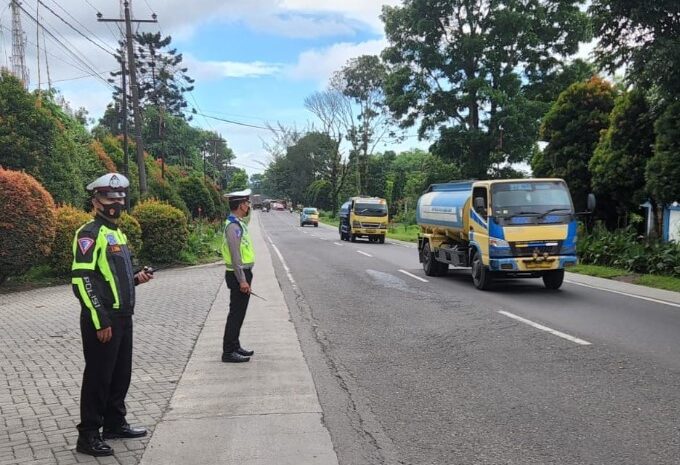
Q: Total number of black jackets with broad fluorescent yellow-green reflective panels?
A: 1